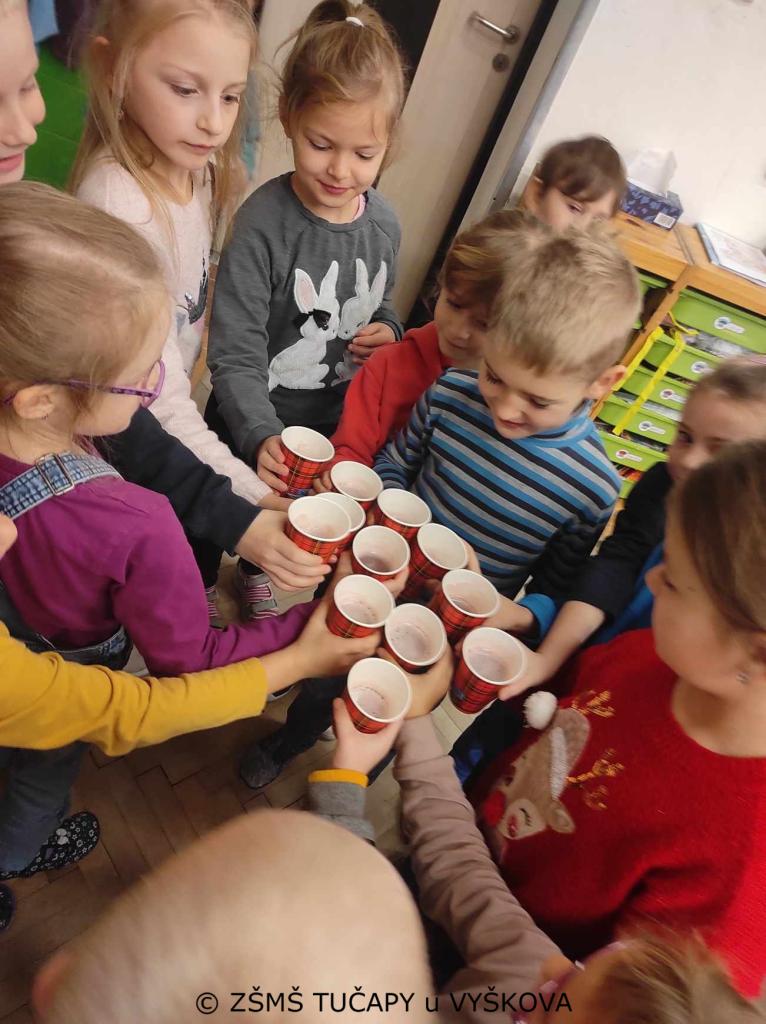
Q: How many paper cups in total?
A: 12